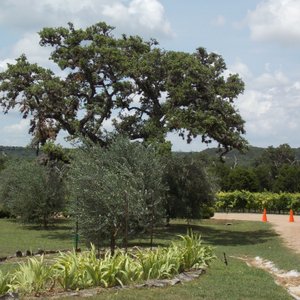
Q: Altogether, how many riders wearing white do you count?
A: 0